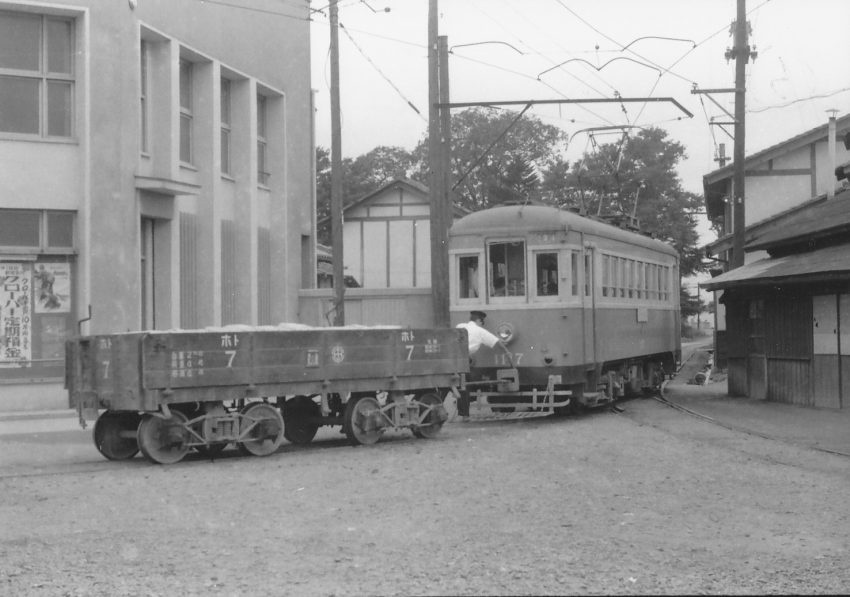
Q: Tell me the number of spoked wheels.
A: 0